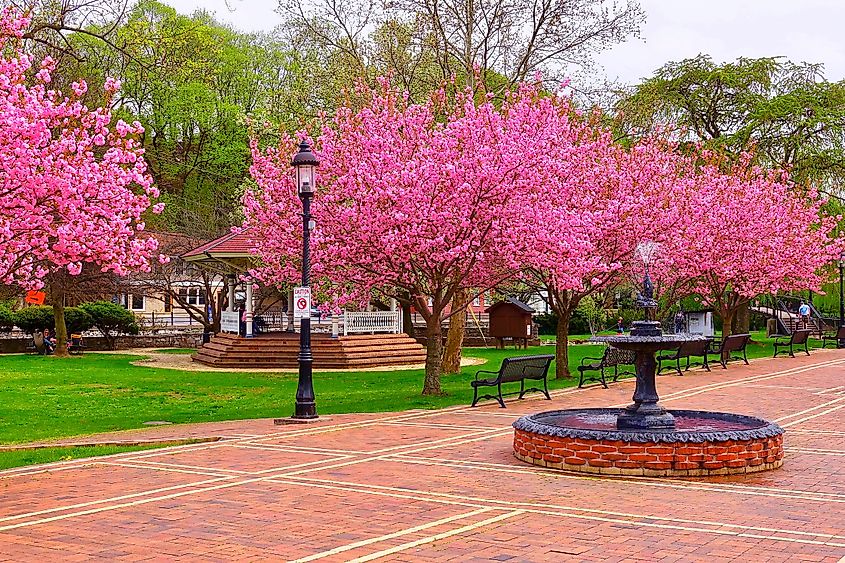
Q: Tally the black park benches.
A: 6